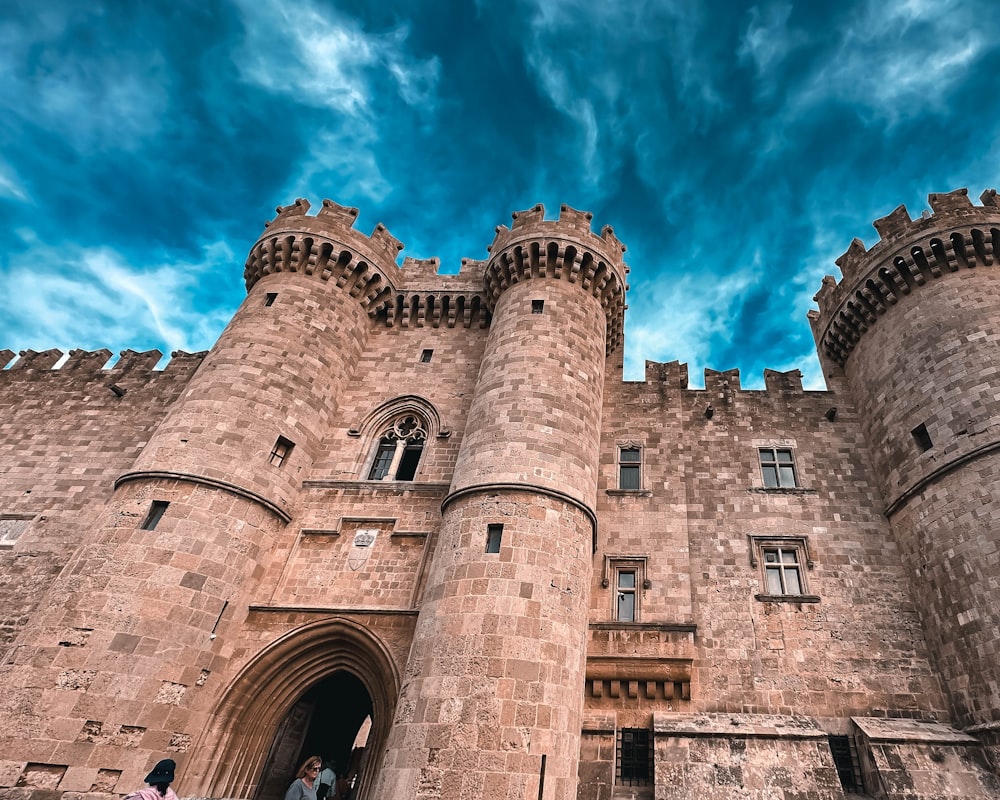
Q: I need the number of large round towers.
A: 3